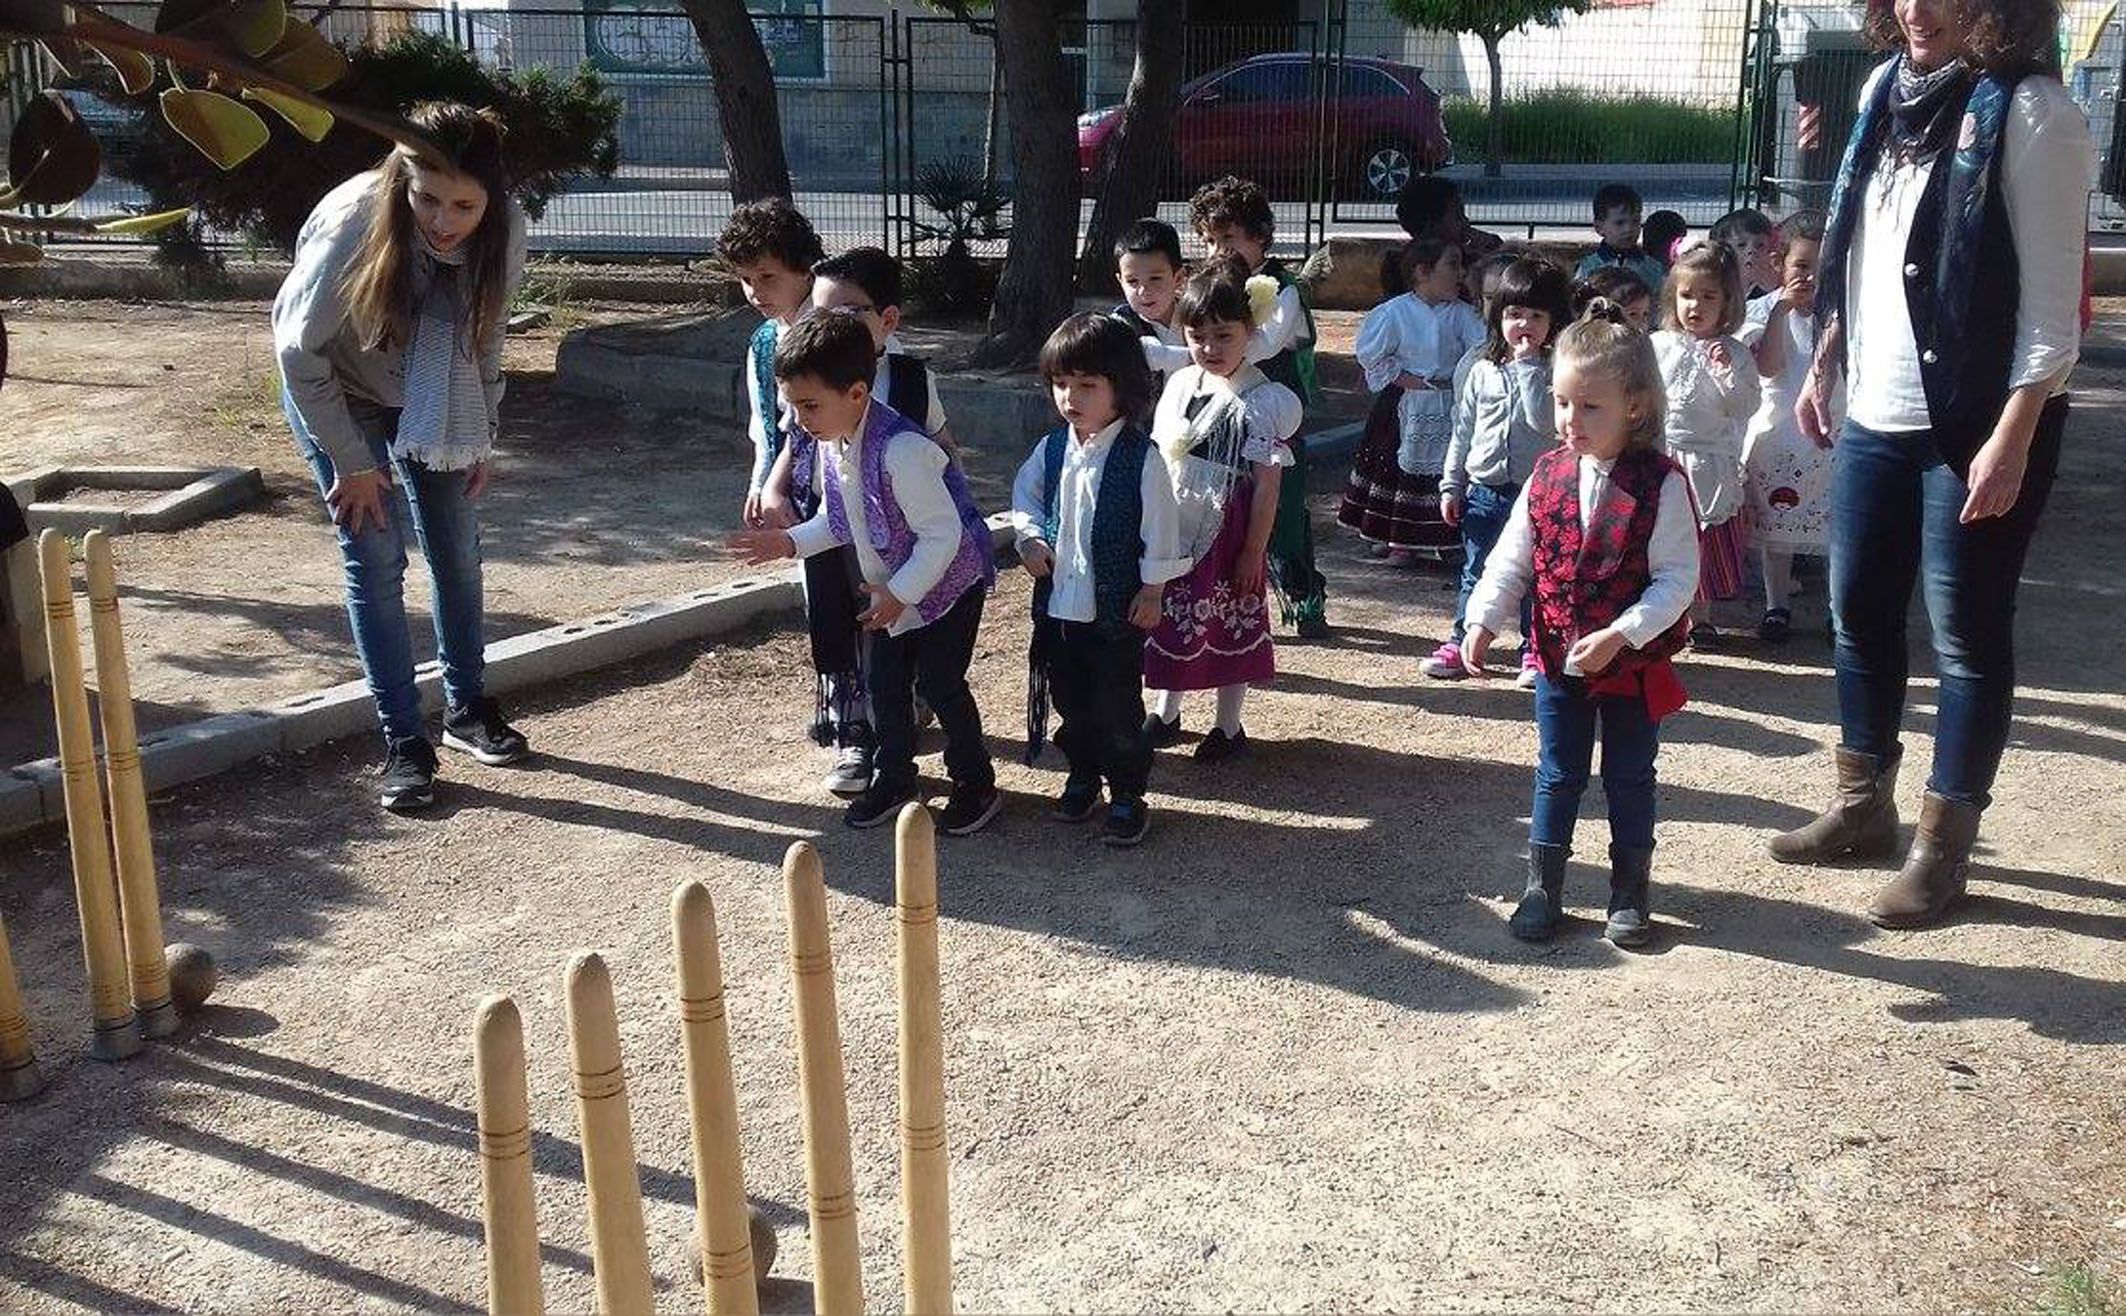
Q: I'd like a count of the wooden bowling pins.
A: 8